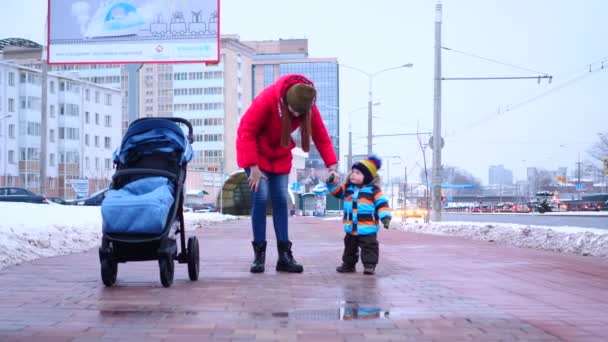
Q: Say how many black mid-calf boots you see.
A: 2